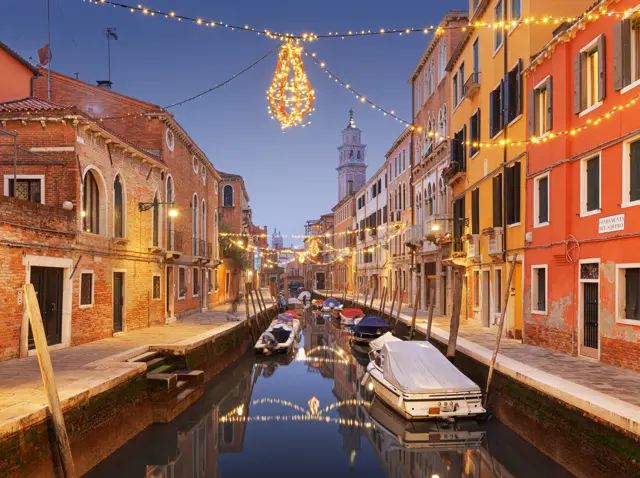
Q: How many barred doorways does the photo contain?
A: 1